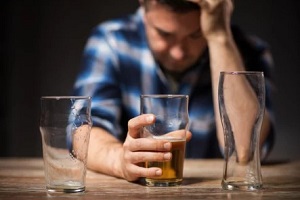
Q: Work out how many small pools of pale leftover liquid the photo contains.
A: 2